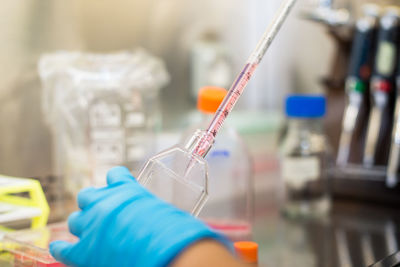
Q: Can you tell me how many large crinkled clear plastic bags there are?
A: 1